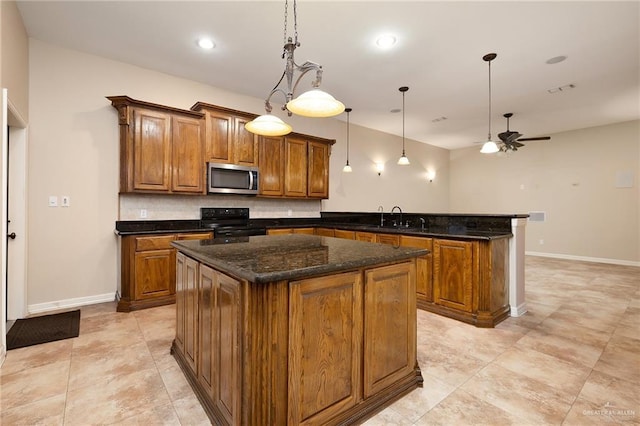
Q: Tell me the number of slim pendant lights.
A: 3